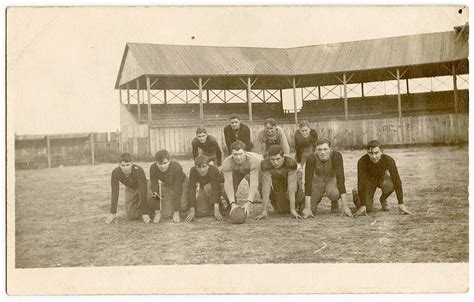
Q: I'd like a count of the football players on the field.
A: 11